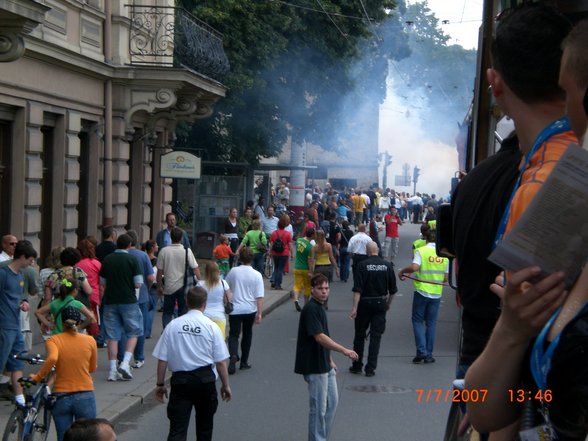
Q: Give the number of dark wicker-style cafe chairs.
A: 0